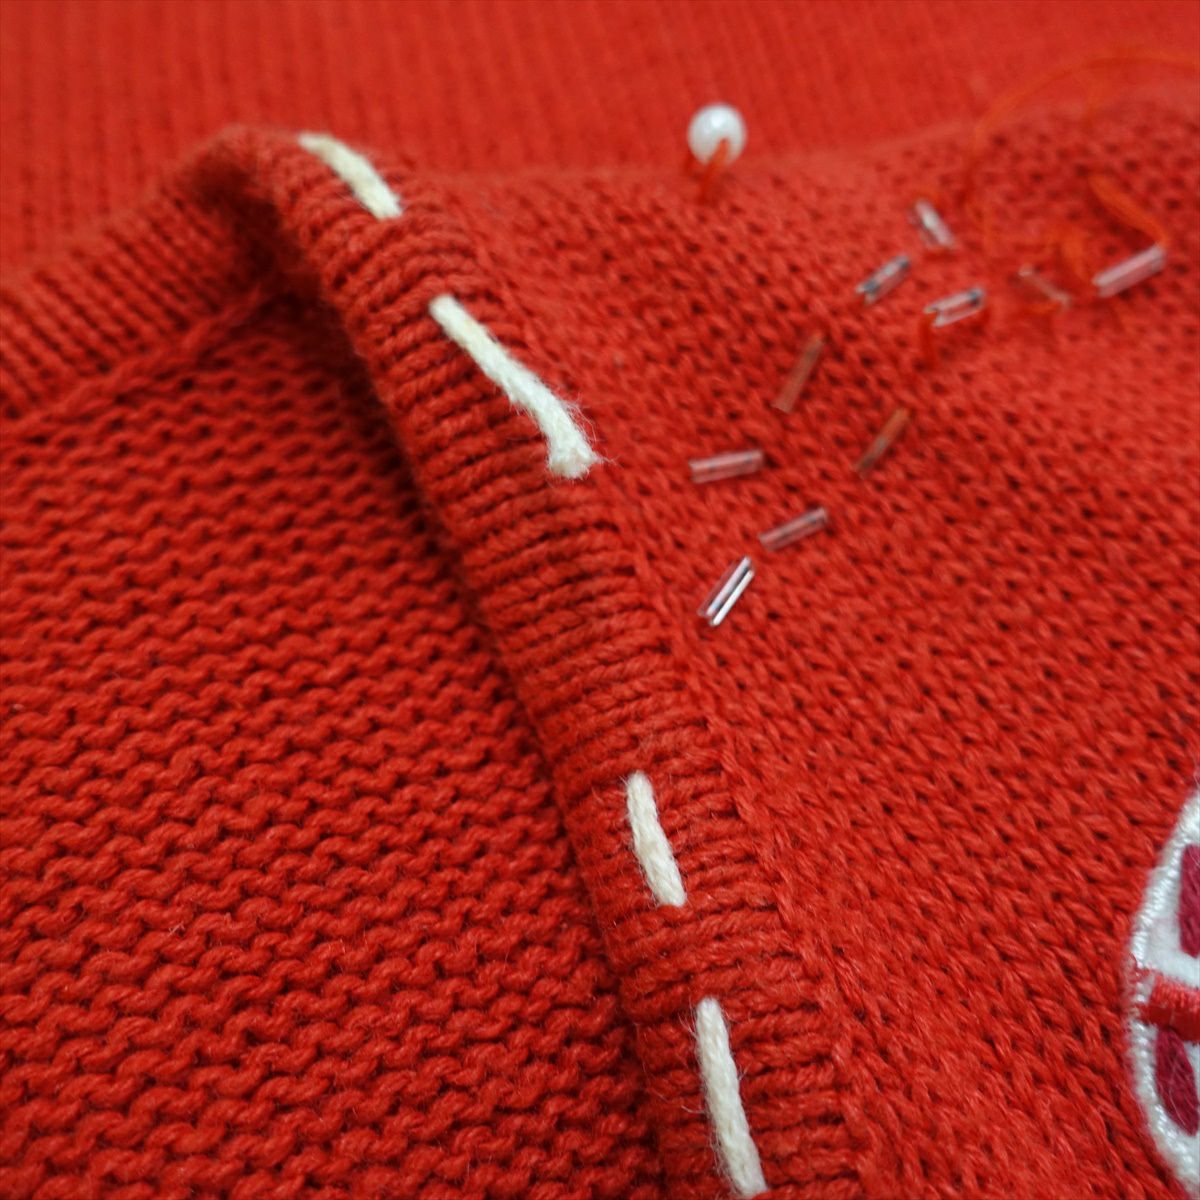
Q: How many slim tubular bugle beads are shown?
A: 10